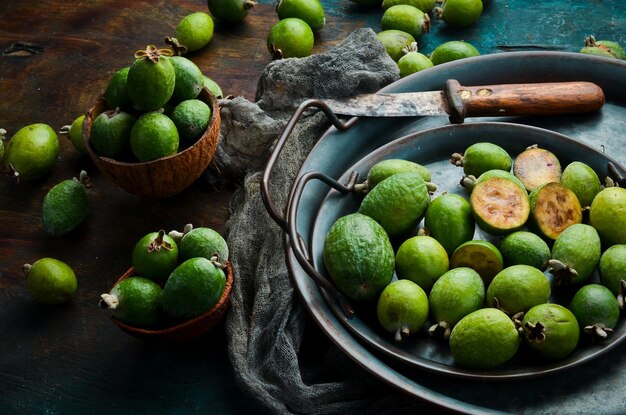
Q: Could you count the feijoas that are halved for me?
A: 4